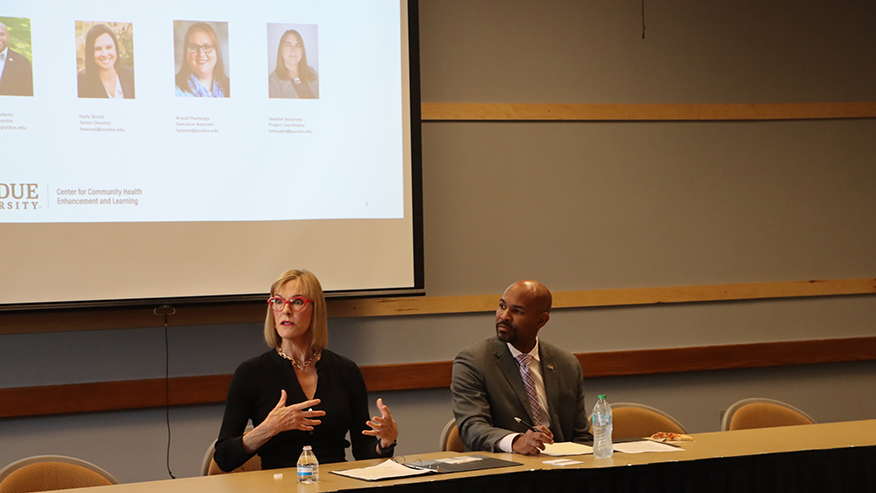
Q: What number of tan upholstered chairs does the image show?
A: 5